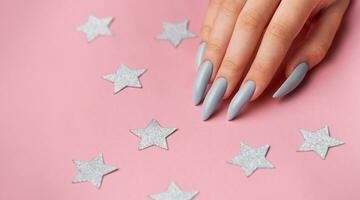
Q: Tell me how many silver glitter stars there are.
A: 8